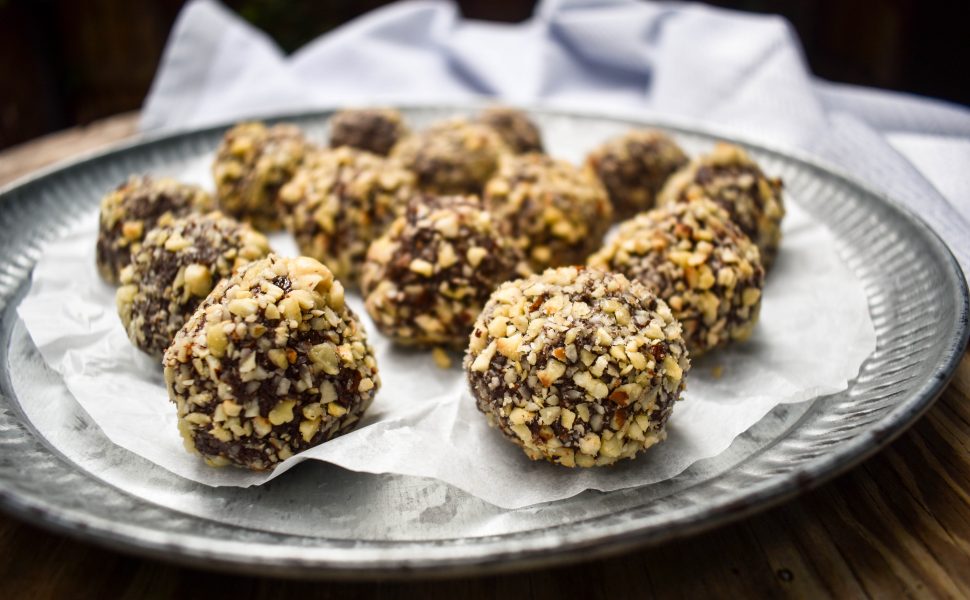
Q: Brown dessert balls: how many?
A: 14